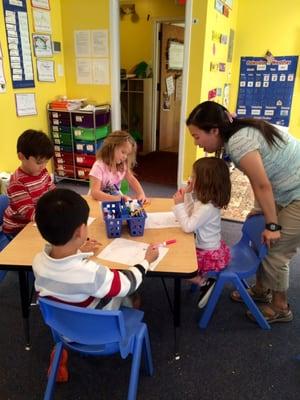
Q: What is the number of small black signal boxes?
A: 1